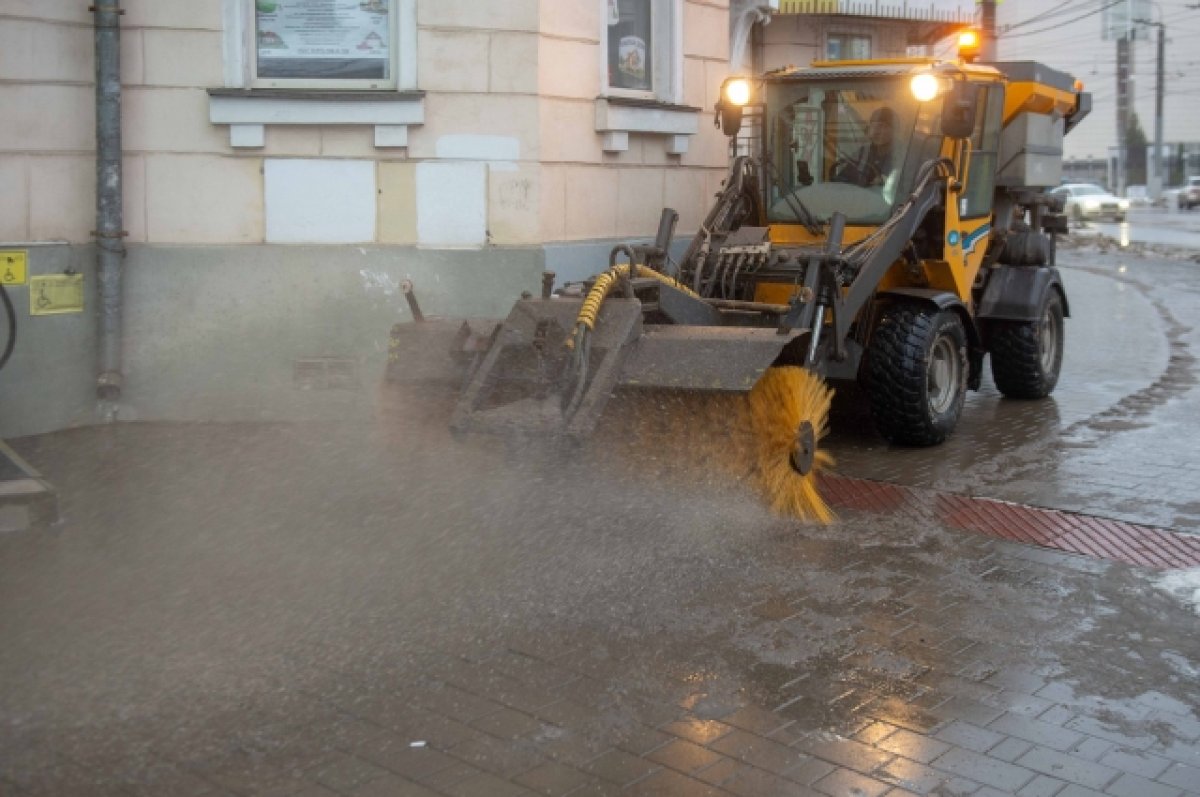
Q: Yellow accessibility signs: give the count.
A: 2